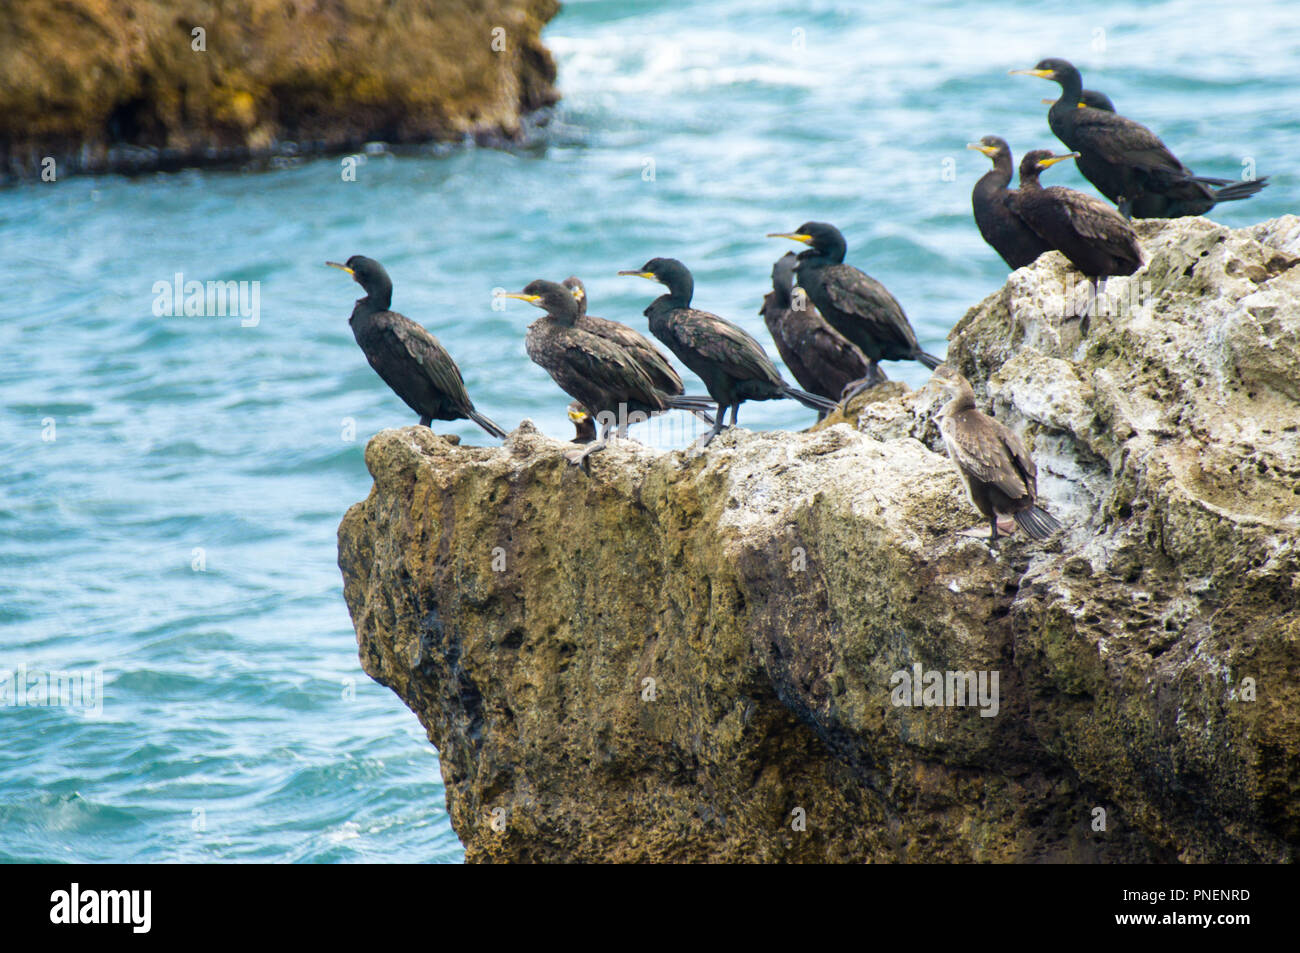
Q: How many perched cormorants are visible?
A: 12